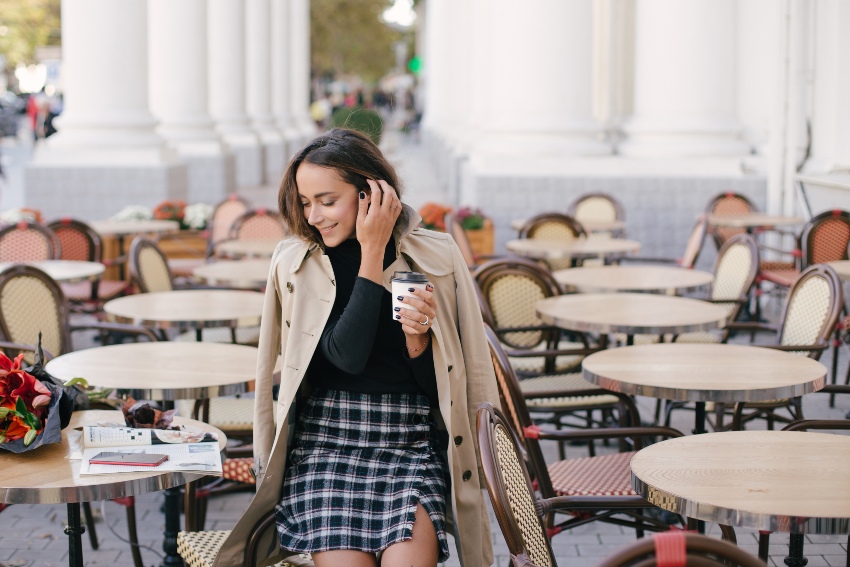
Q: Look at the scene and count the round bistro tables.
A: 15